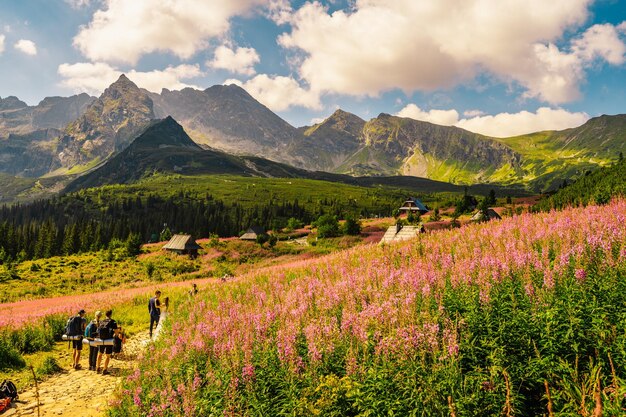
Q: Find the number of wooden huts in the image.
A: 5